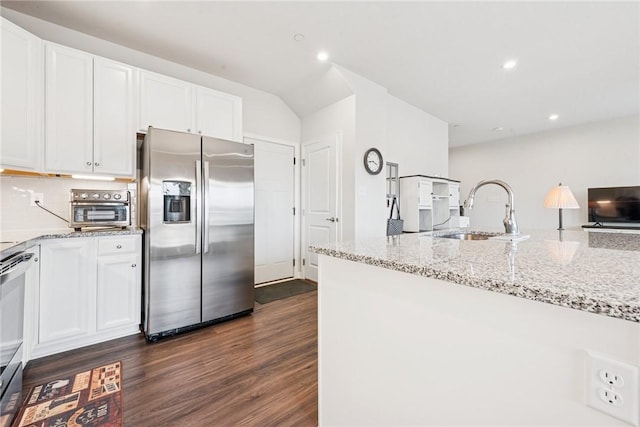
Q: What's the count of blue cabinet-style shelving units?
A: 0